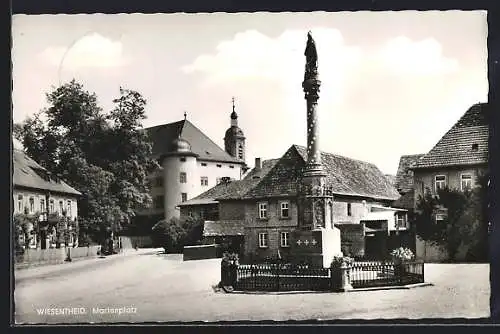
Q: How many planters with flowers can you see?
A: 3